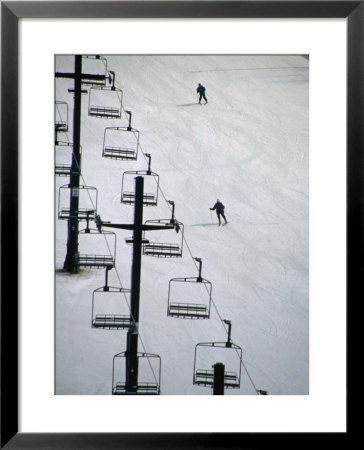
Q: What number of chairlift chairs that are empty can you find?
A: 13